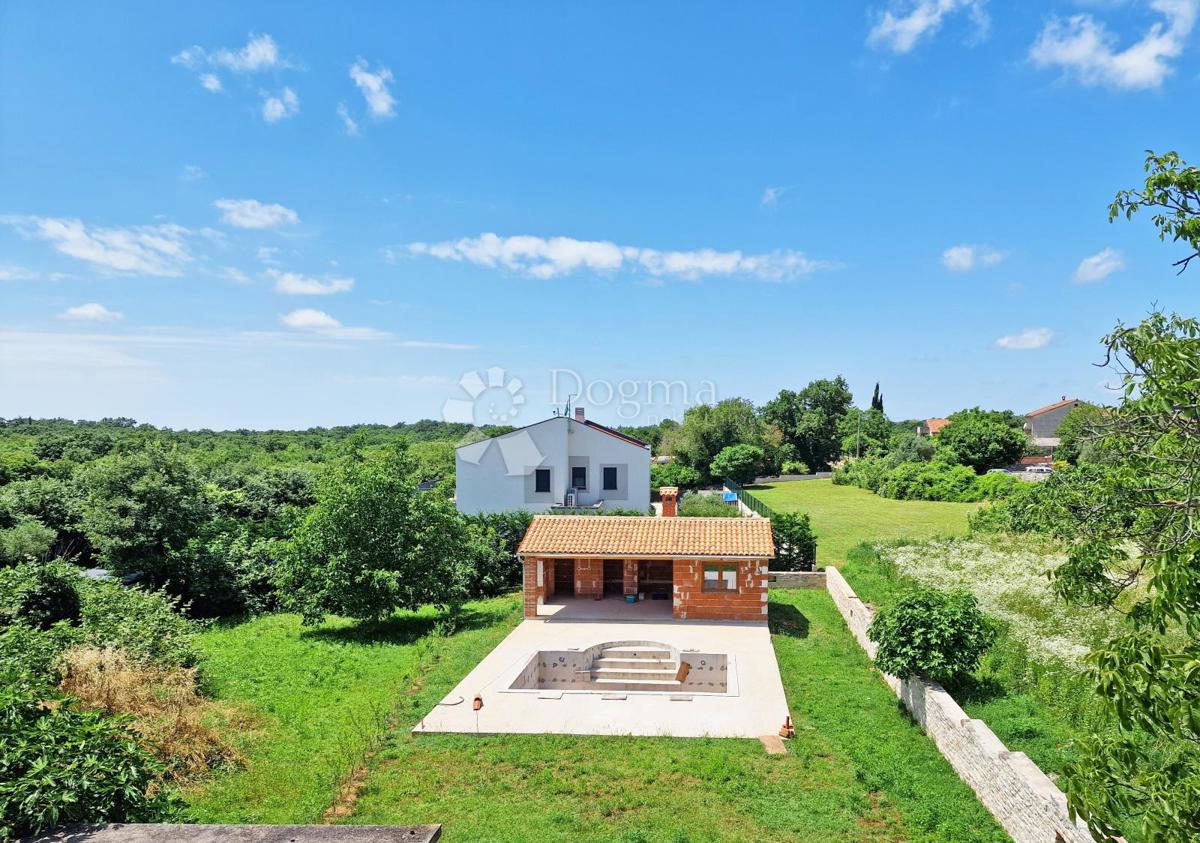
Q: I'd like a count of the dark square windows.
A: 3